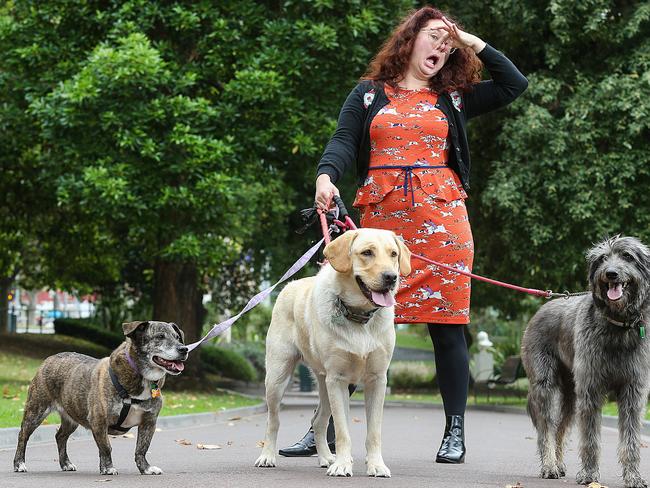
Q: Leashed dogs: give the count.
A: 3